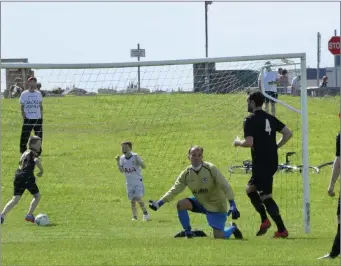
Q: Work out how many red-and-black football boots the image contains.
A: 2